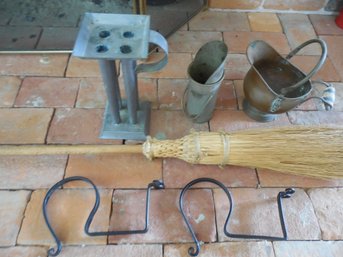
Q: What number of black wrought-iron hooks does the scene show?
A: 2